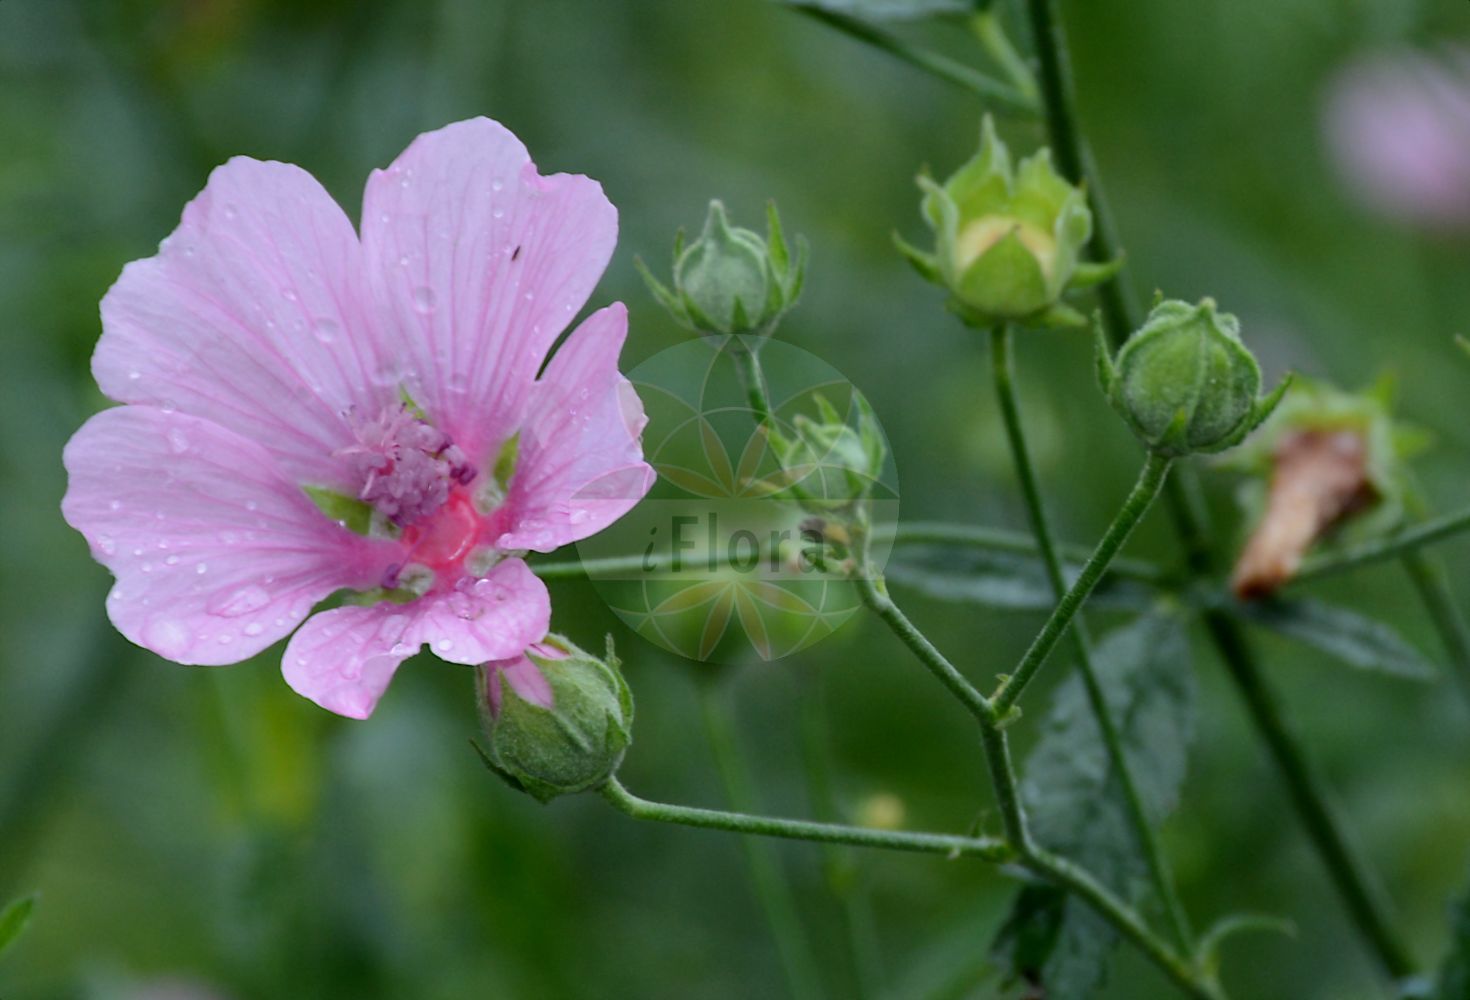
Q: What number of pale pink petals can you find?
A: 5